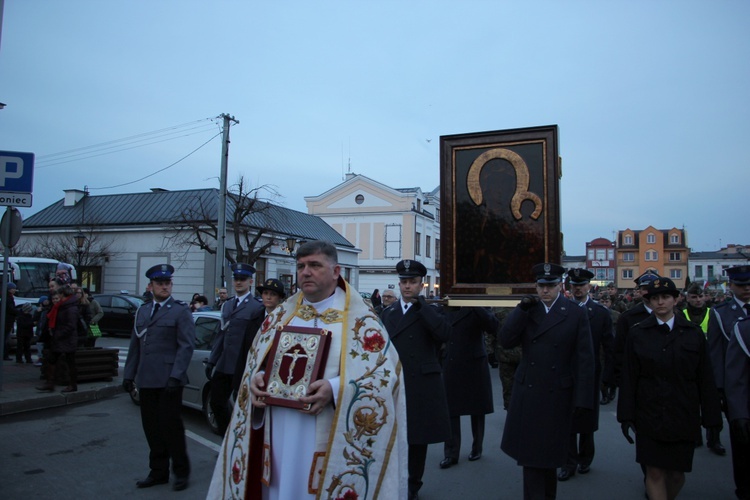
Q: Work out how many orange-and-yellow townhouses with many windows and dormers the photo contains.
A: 1